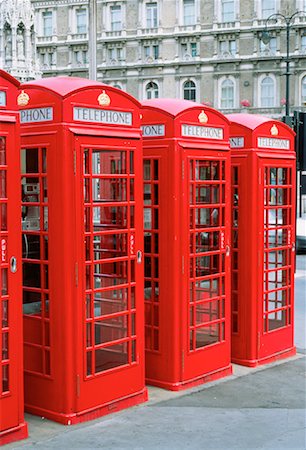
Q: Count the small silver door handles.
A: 4